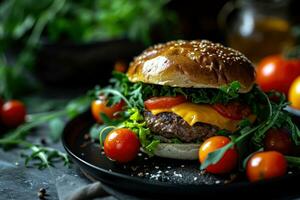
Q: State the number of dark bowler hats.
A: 0